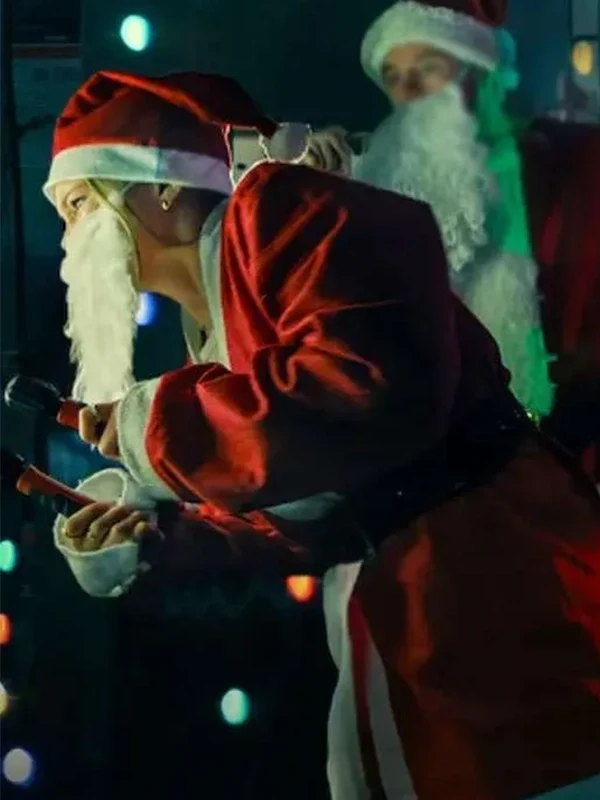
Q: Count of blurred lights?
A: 9